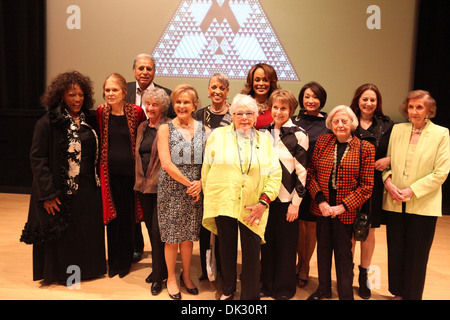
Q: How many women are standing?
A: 12